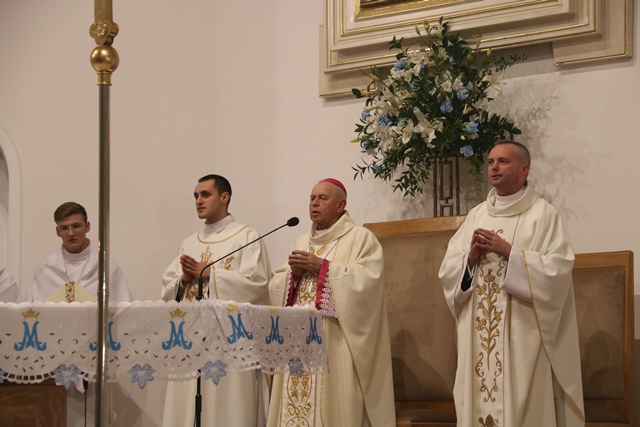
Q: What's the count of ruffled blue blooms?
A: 14